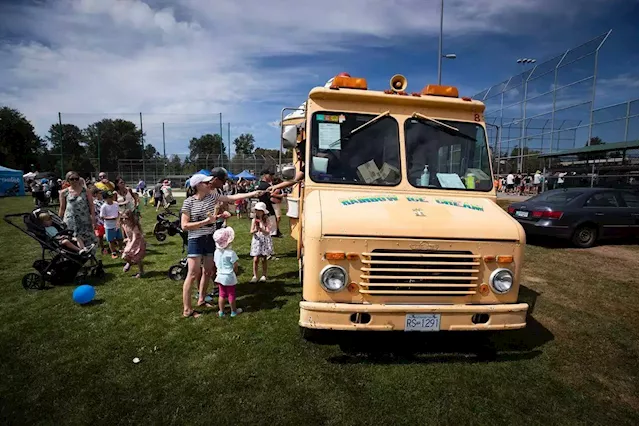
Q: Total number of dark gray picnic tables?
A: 0